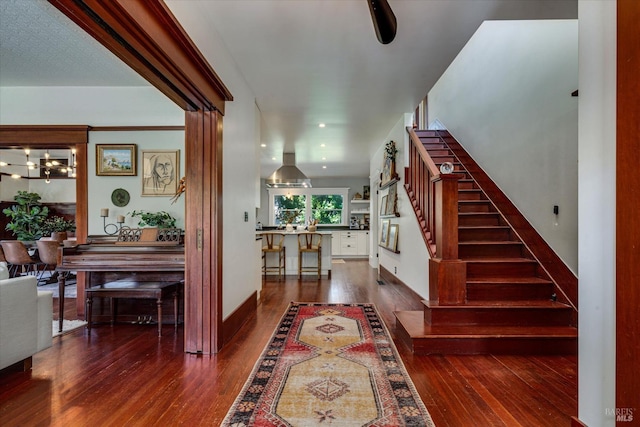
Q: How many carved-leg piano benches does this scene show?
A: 1